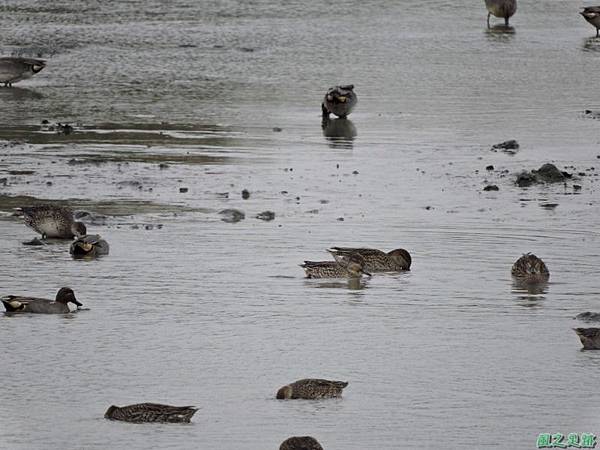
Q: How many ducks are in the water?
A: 14